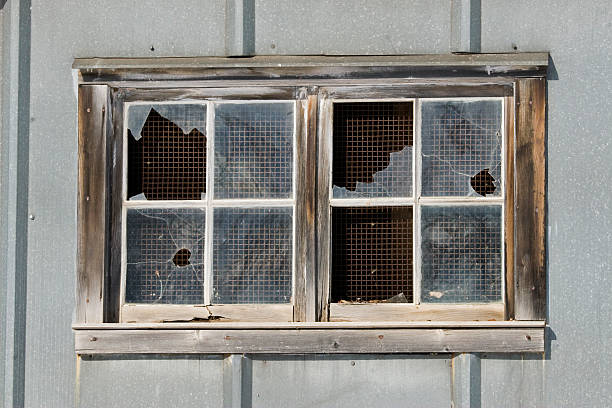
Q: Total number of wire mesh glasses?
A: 8